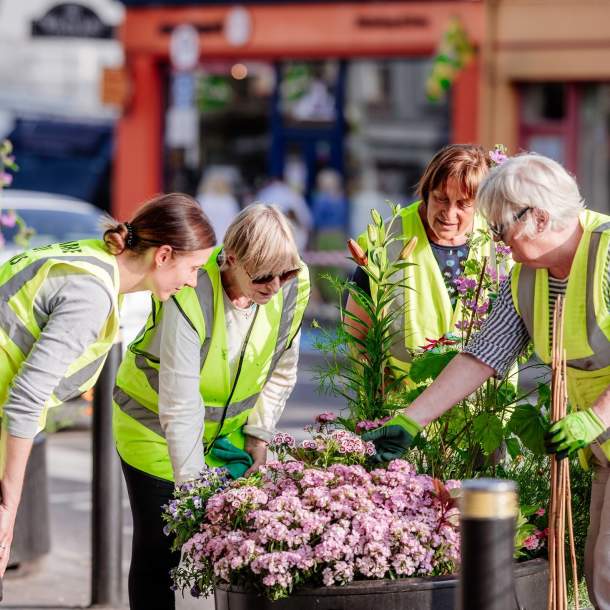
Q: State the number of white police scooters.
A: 0